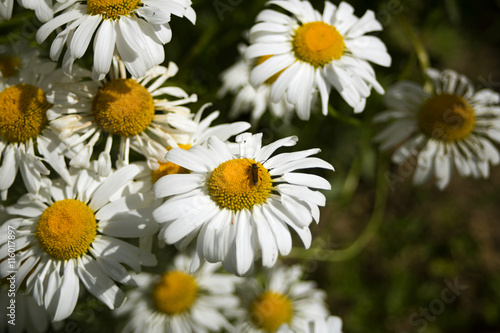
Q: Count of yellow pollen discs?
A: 12